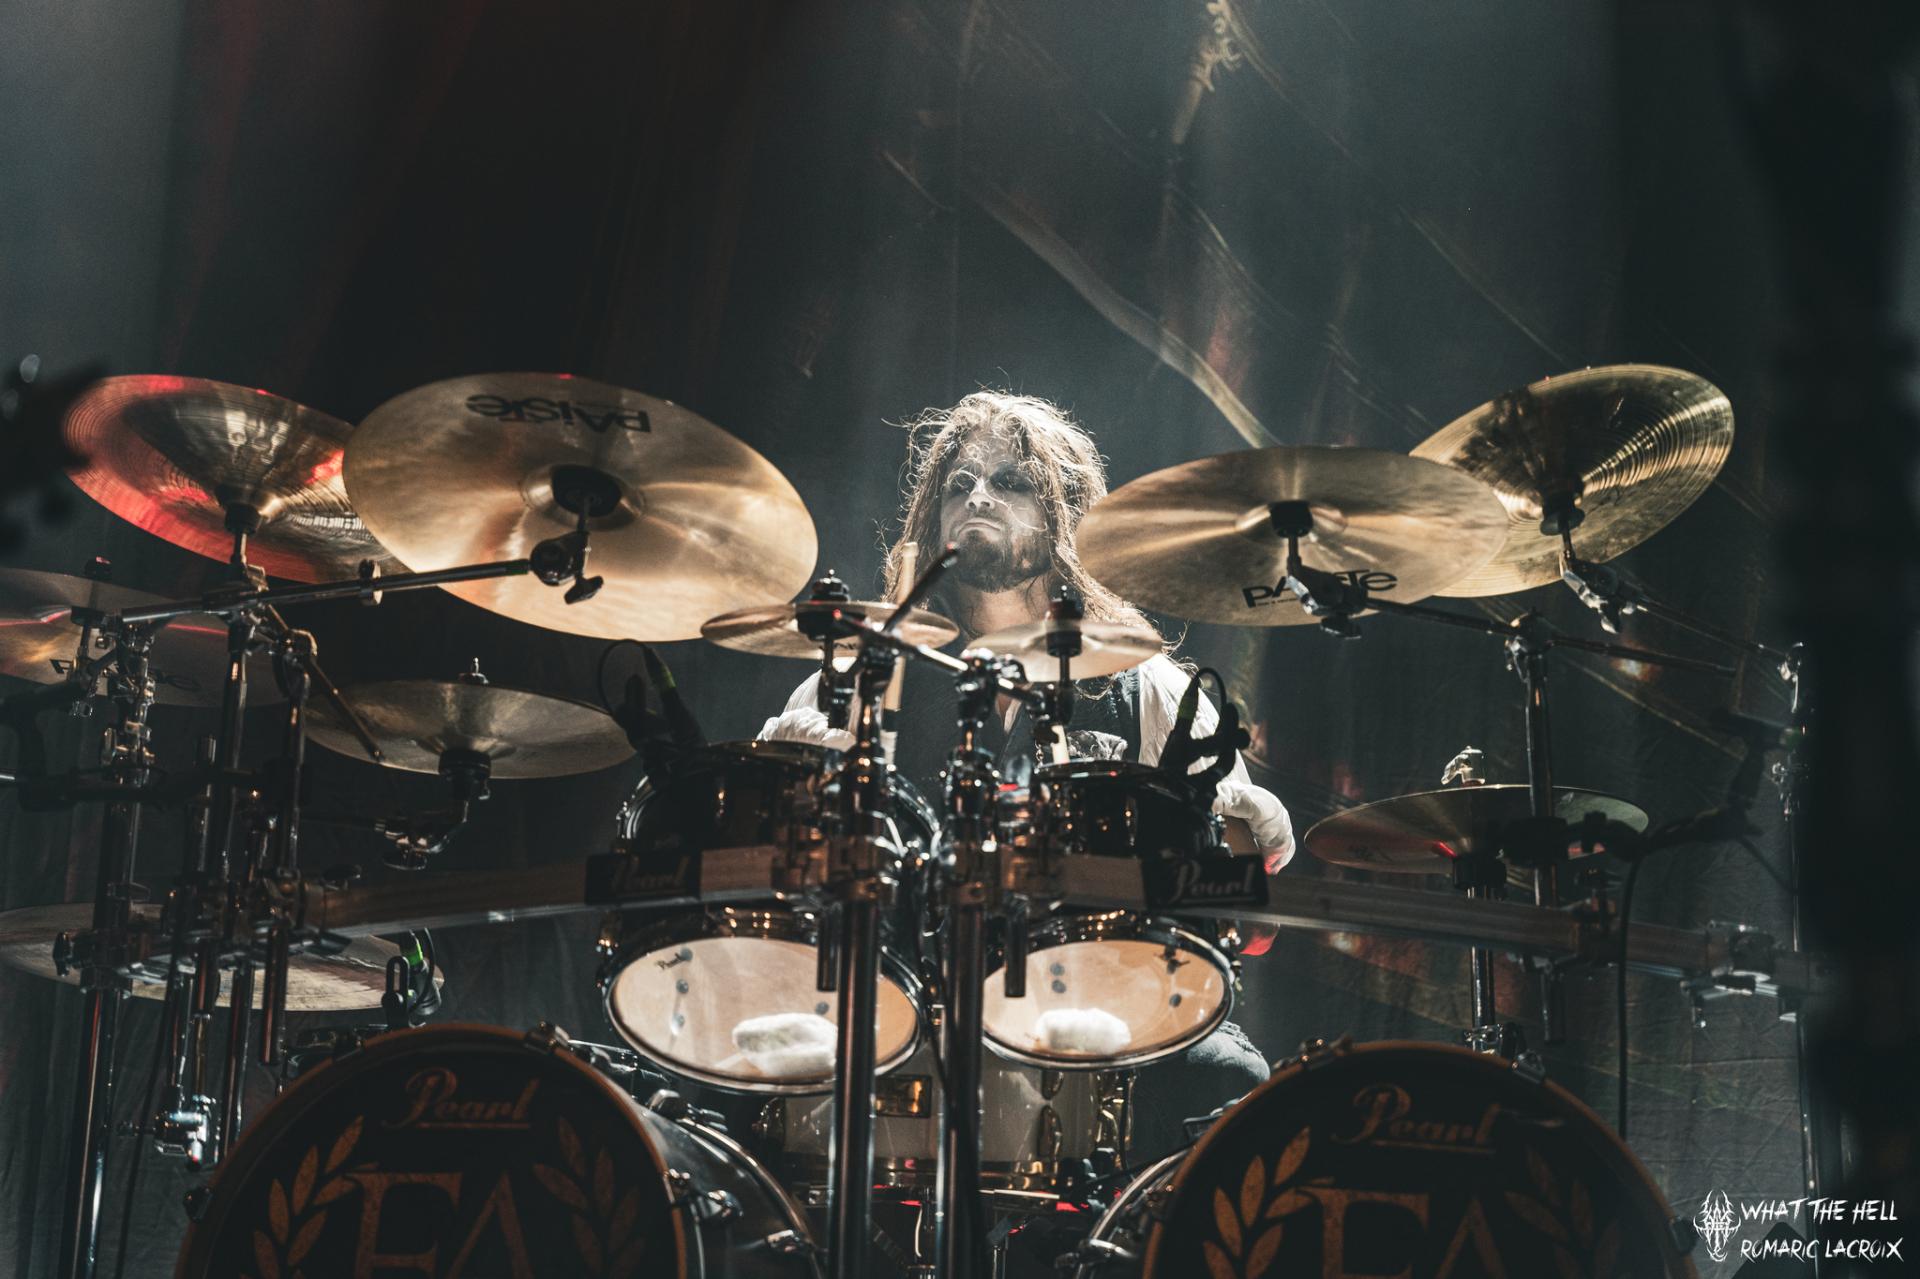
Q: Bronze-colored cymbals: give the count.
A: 10